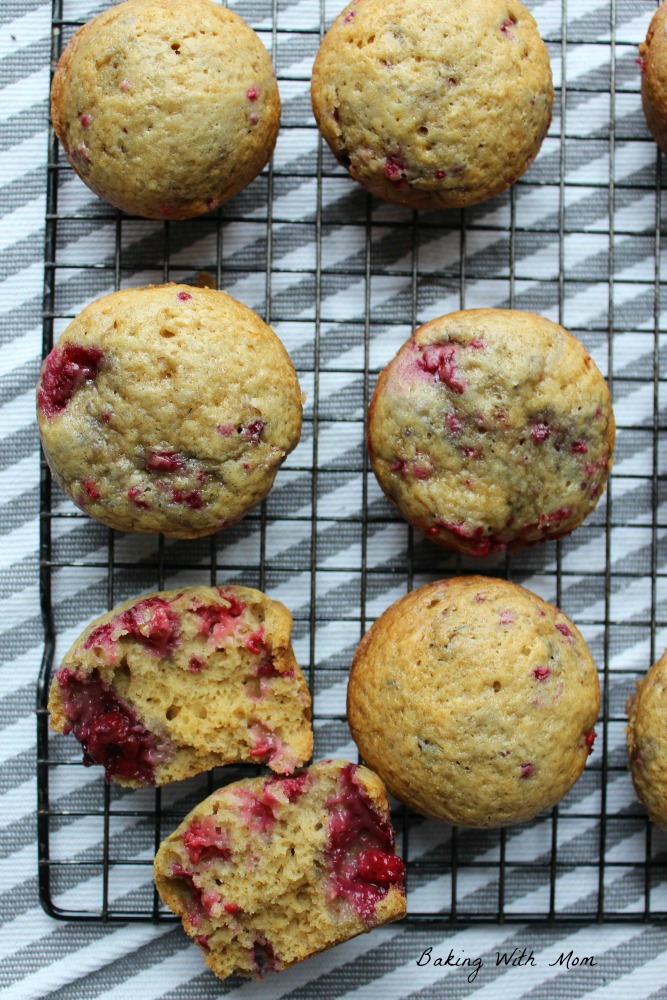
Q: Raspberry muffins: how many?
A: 8